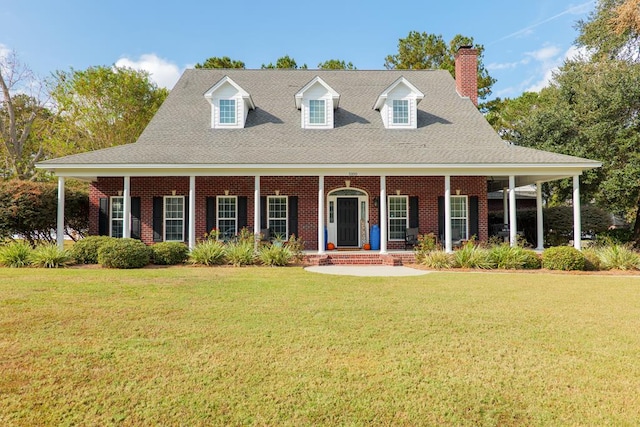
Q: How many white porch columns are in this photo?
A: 11